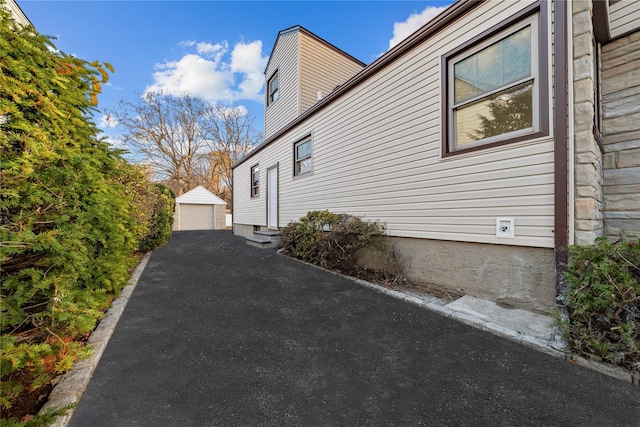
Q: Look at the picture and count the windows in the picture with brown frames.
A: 4